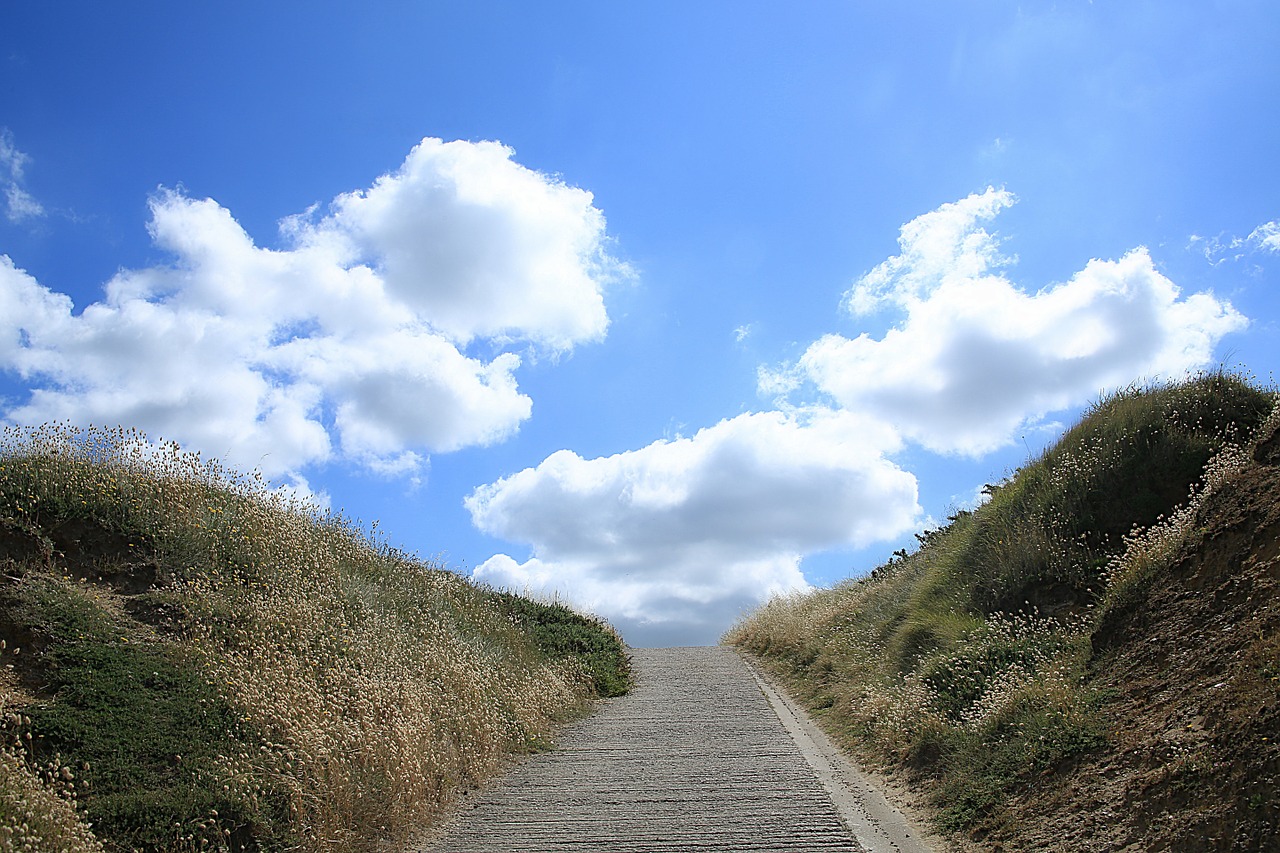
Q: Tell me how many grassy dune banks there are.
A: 2